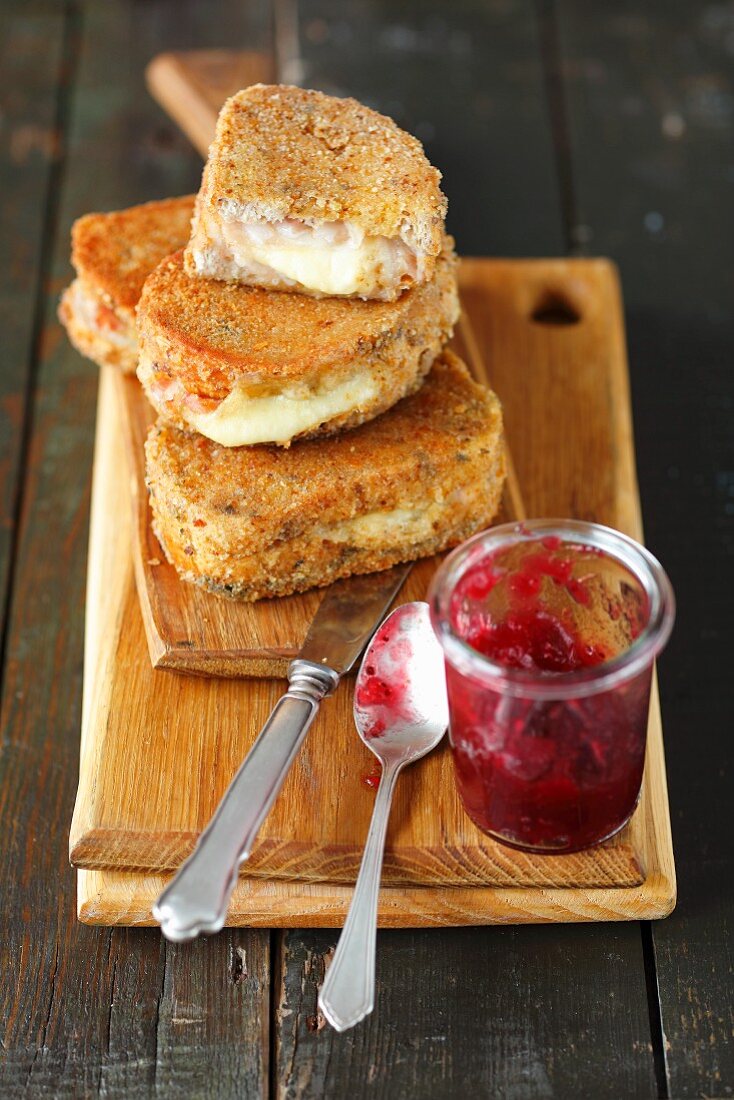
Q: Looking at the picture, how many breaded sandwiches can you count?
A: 4